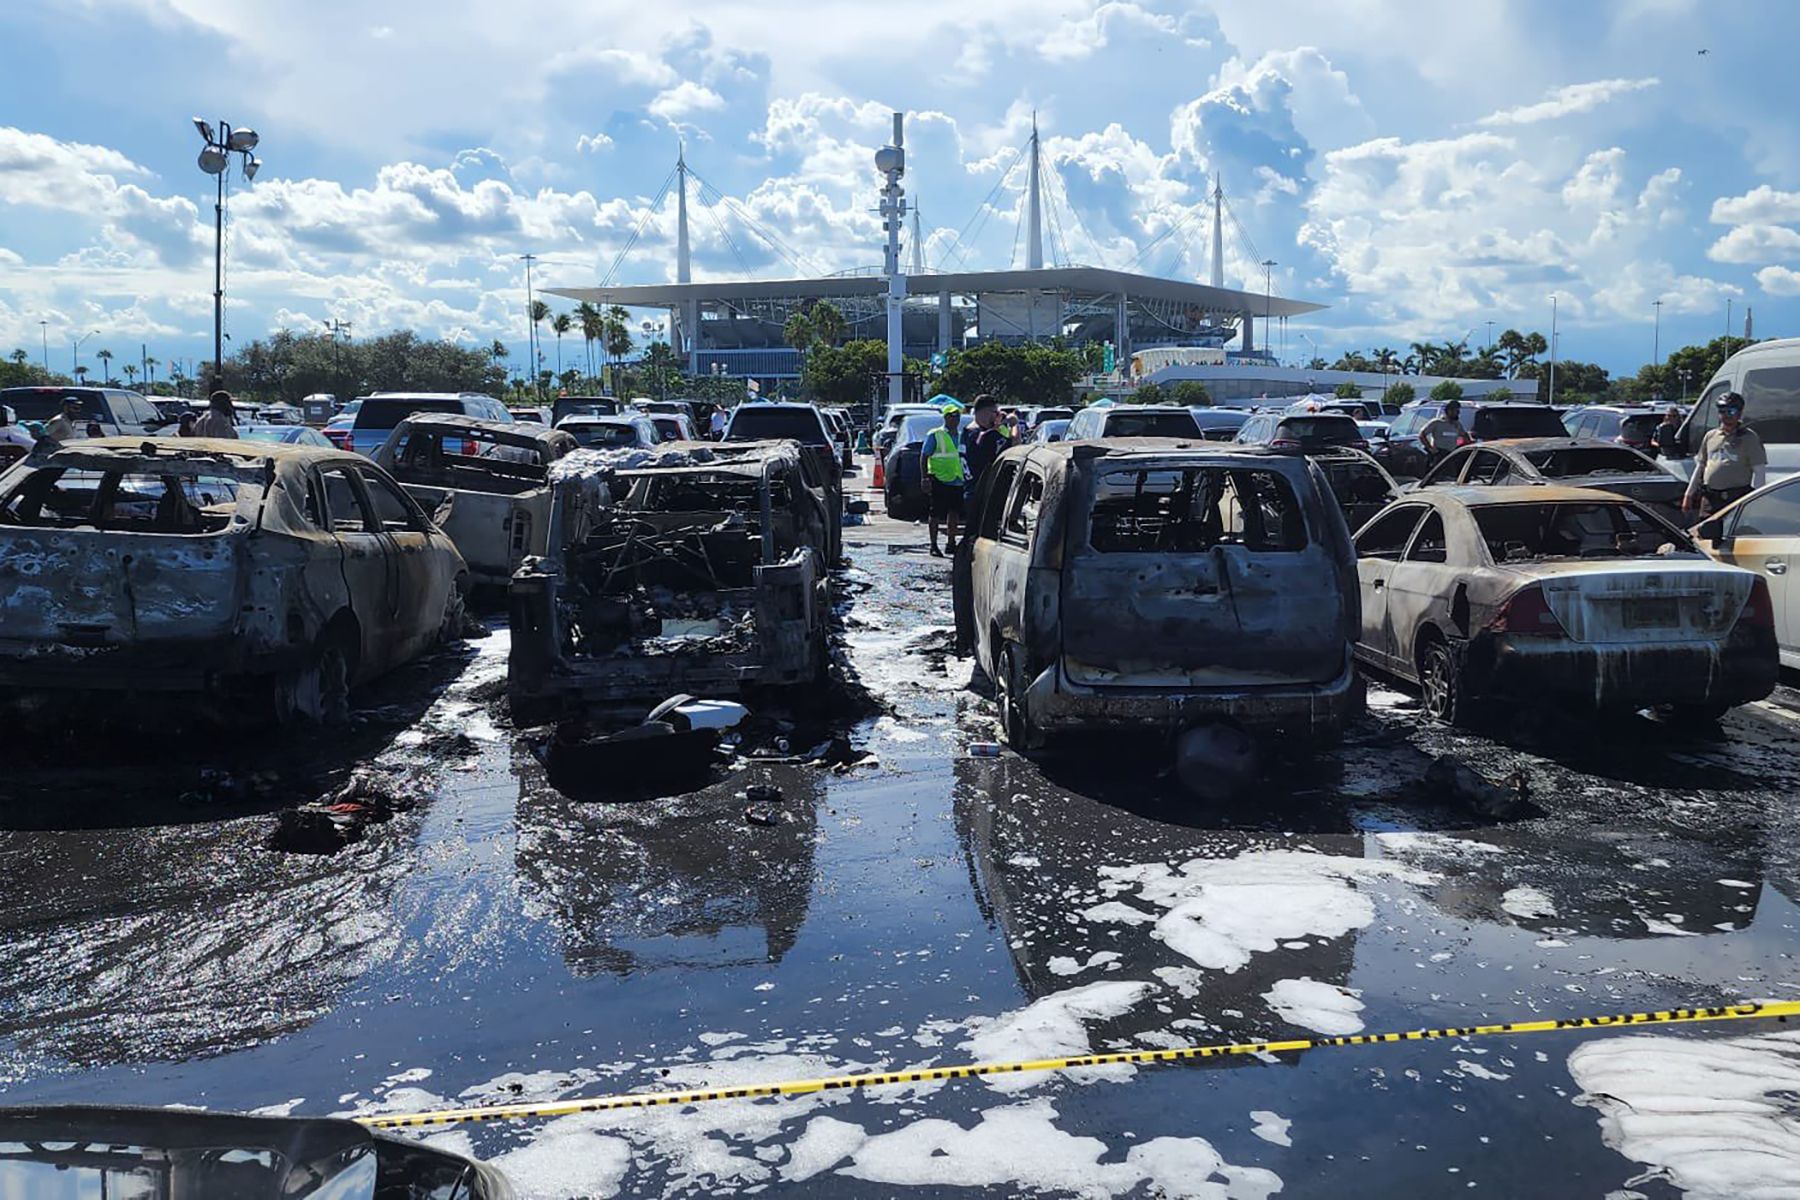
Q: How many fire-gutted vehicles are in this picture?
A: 7